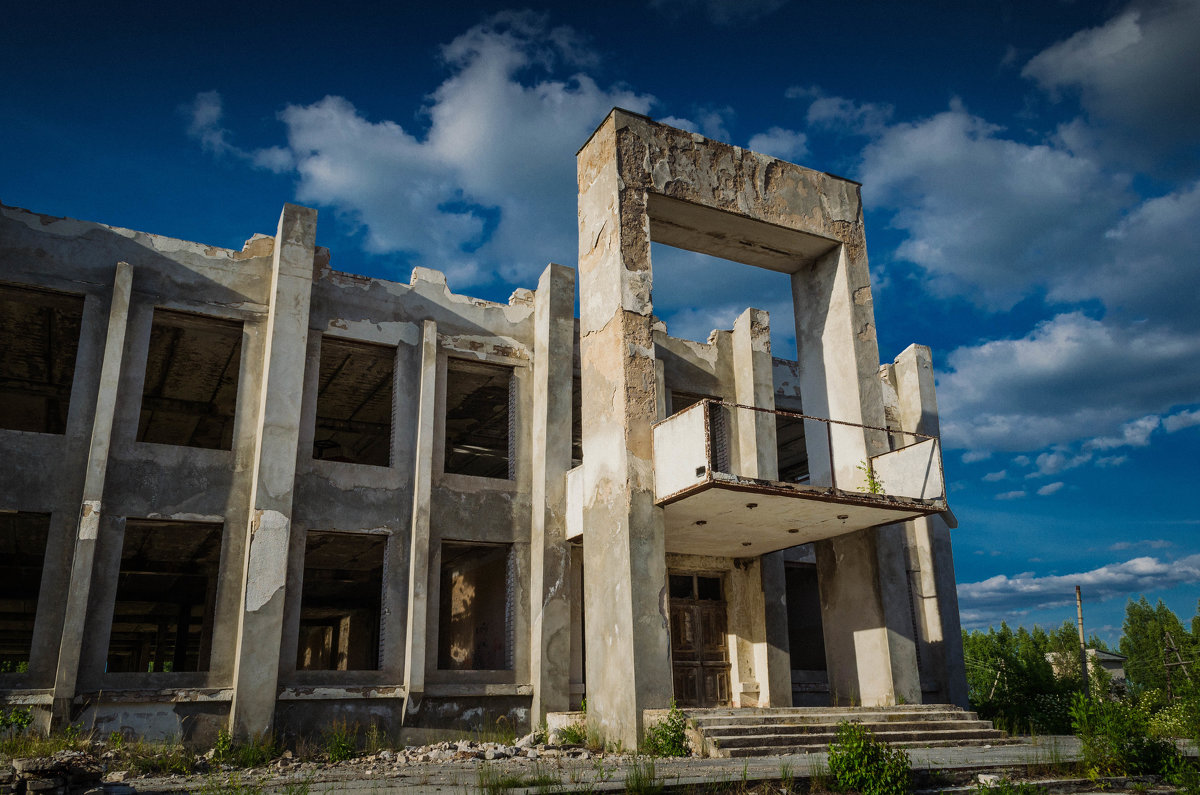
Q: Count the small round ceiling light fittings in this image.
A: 5